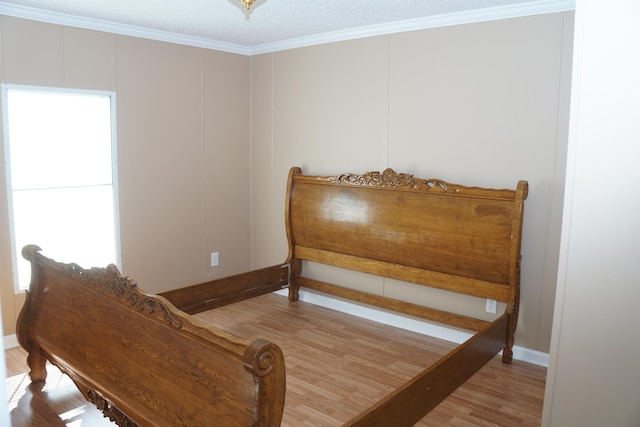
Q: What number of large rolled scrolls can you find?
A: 4